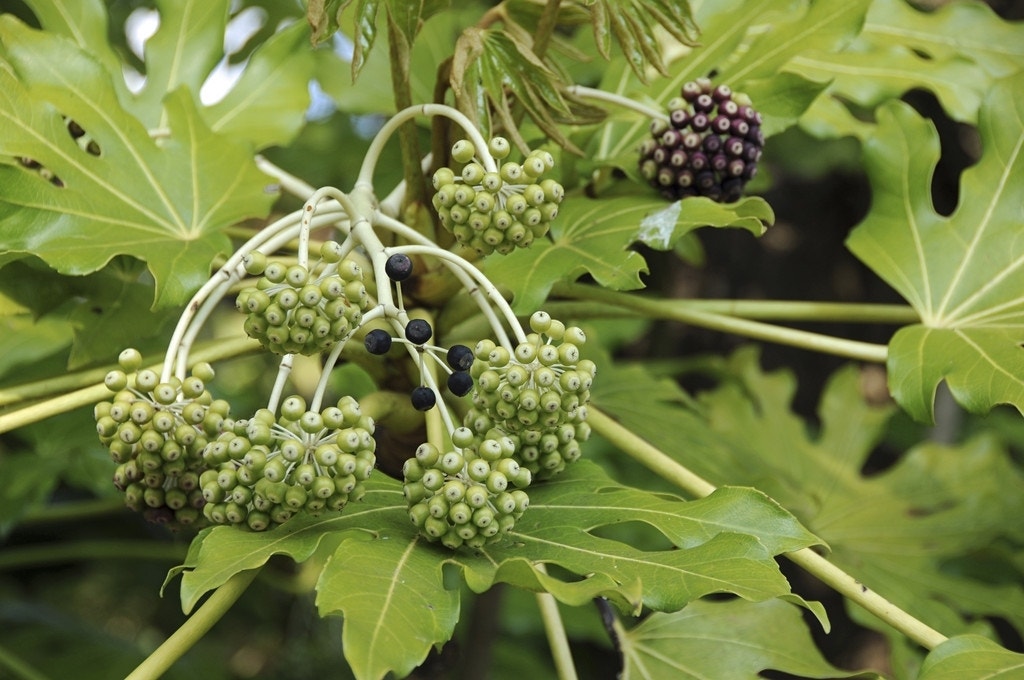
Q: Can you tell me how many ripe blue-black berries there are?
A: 6